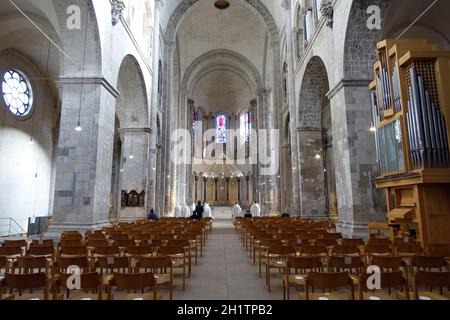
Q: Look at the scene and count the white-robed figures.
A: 6